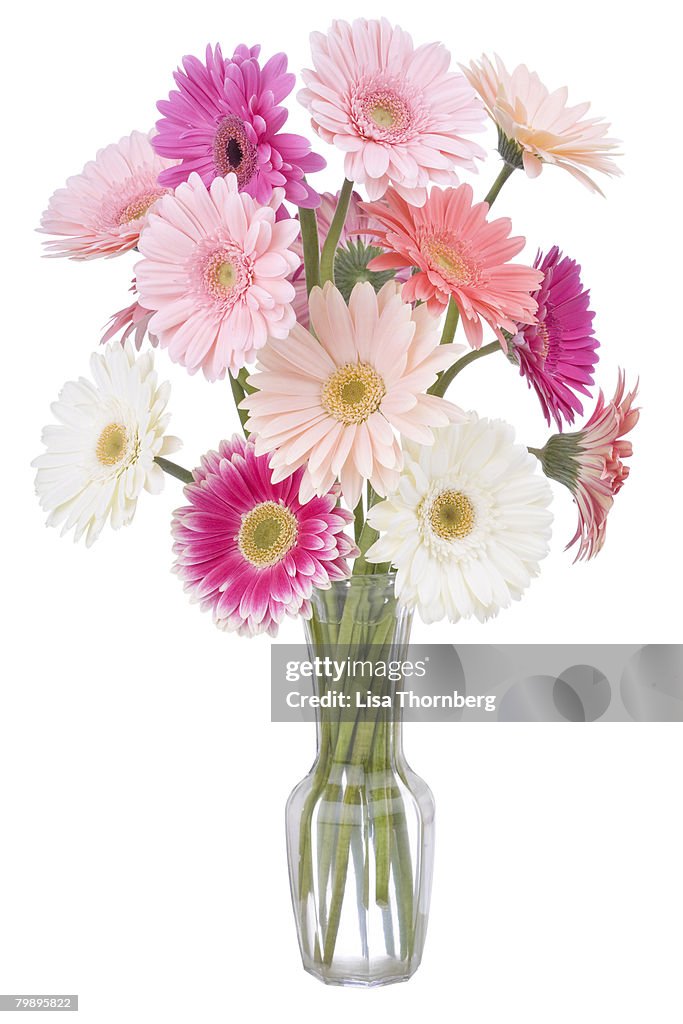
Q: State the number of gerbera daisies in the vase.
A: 14